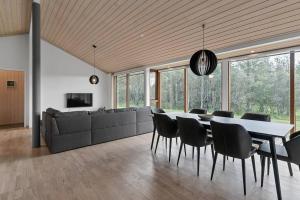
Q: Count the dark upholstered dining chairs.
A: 8